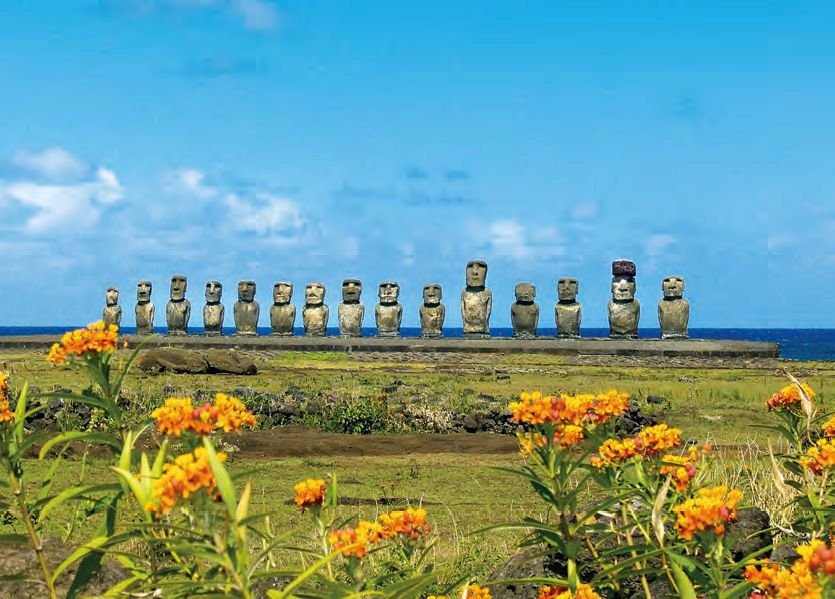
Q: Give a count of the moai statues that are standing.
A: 15